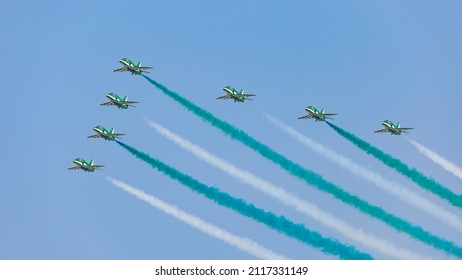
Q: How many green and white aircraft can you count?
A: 7